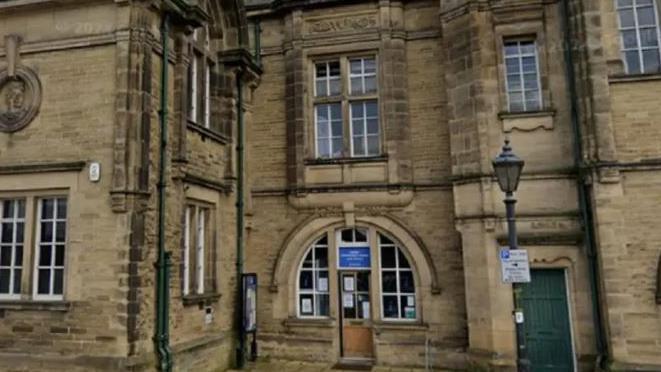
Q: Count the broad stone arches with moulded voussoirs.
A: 1